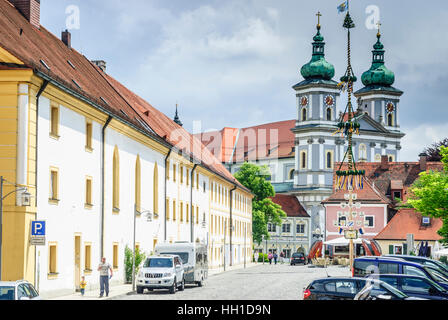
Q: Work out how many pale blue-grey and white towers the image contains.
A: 2